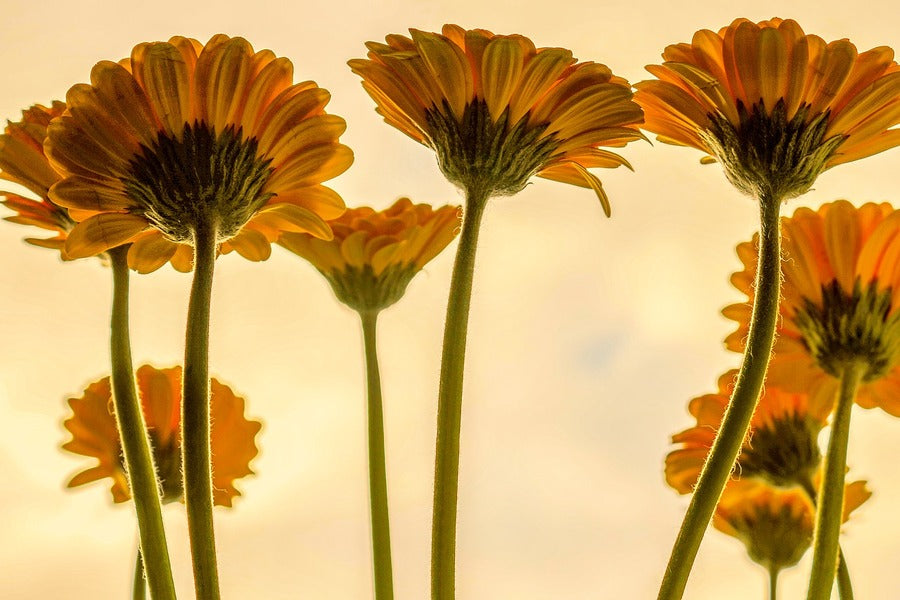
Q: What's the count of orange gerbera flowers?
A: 9